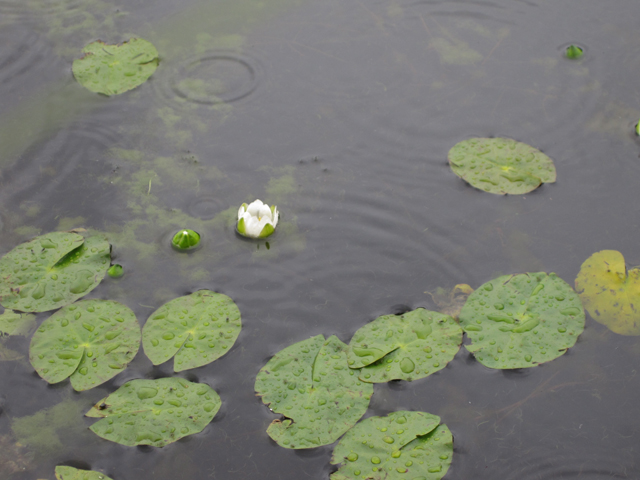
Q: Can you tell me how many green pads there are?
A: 11